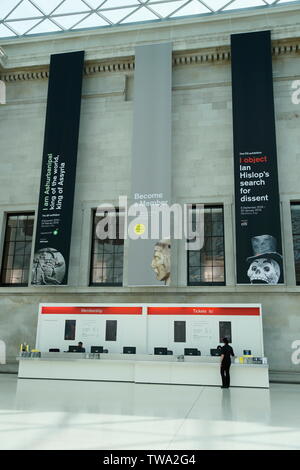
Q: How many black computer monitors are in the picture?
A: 6